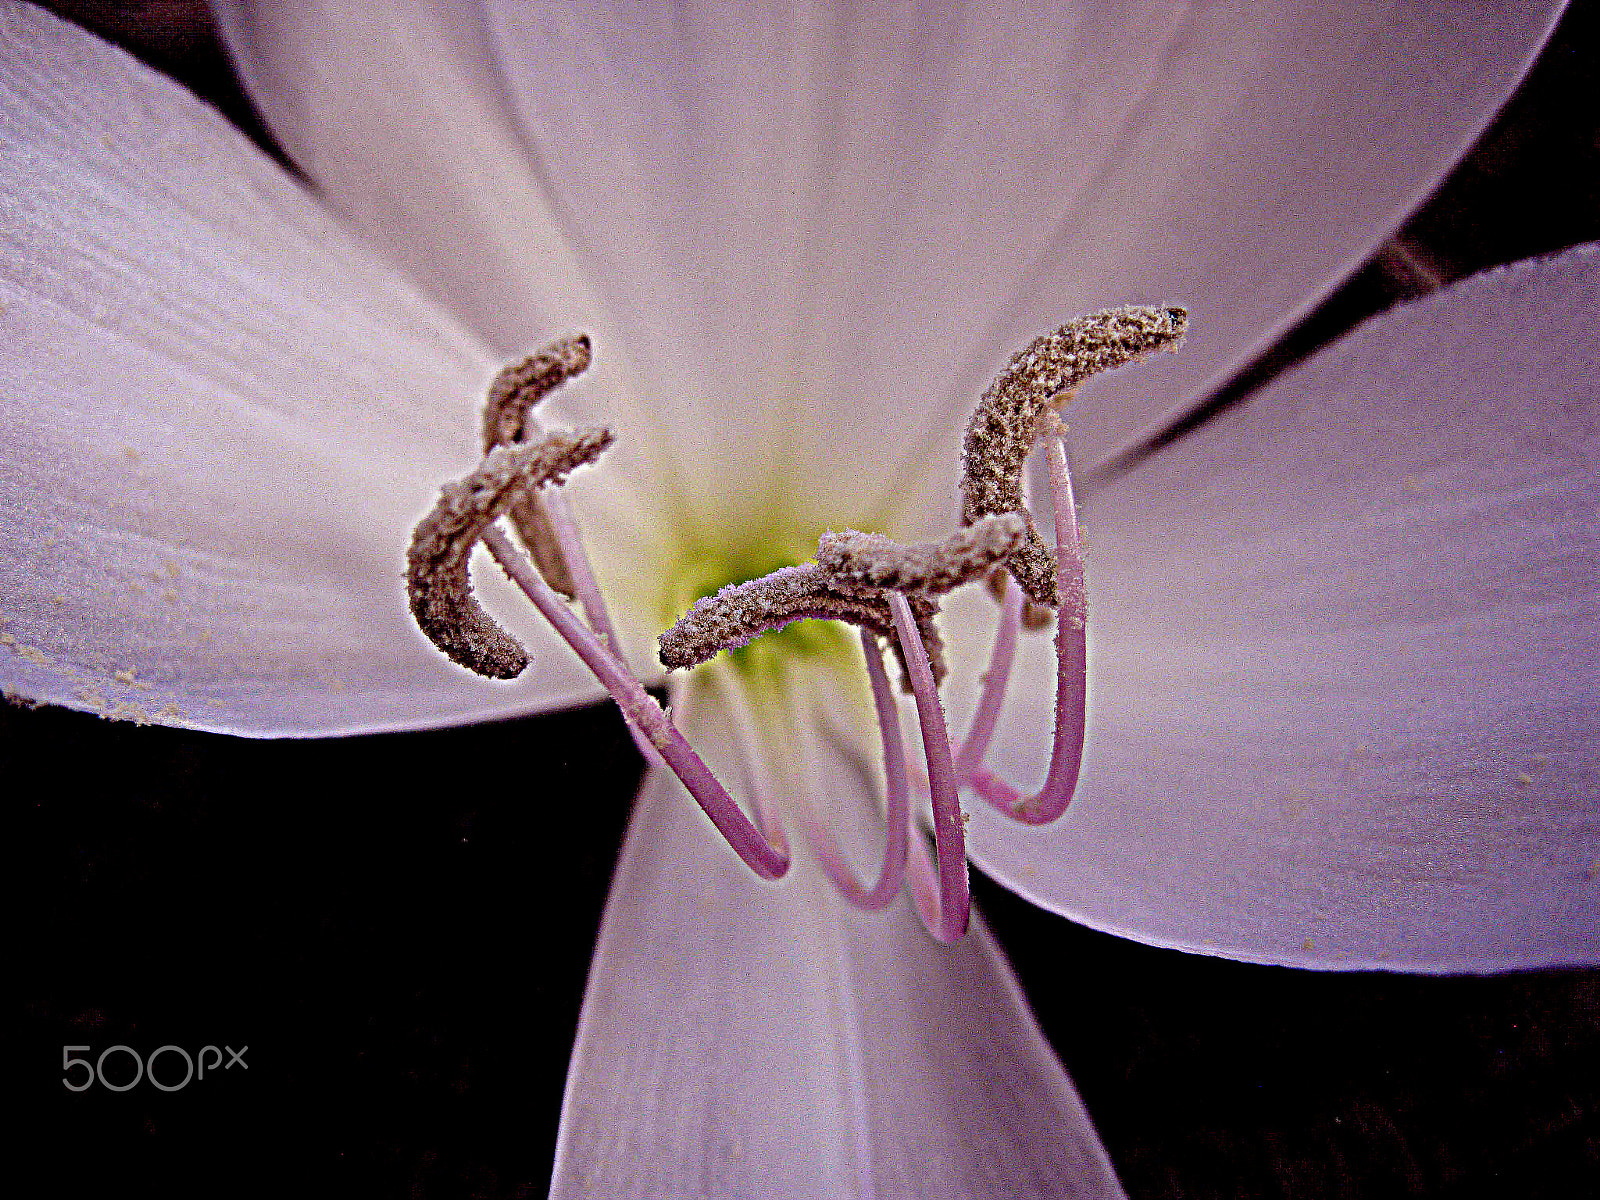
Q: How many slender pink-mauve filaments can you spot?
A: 6